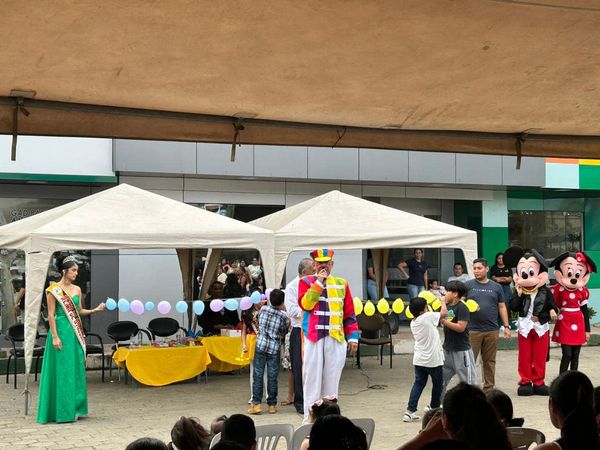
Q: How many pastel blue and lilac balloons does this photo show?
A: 13